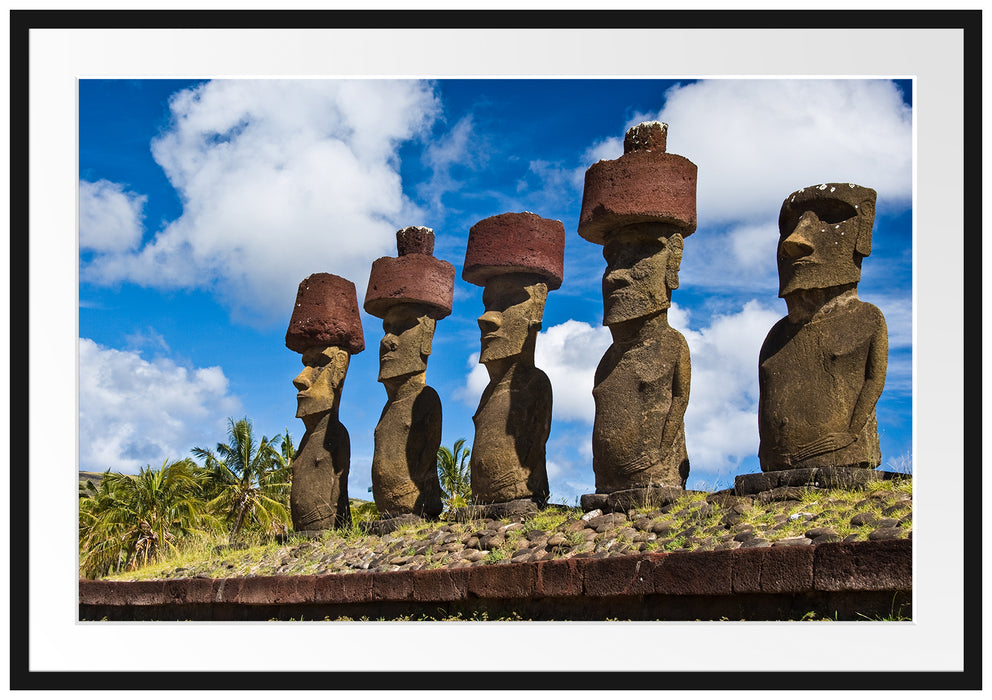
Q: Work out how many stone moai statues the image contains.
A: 5